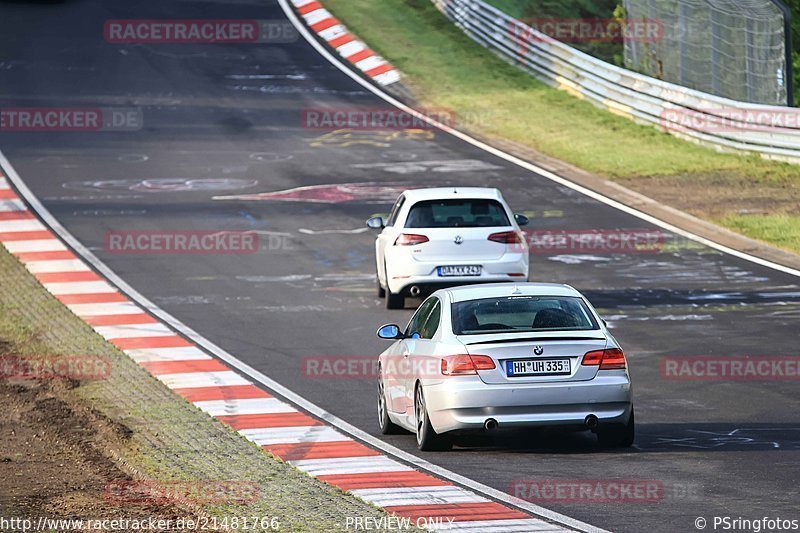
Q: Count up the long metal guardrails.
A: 1